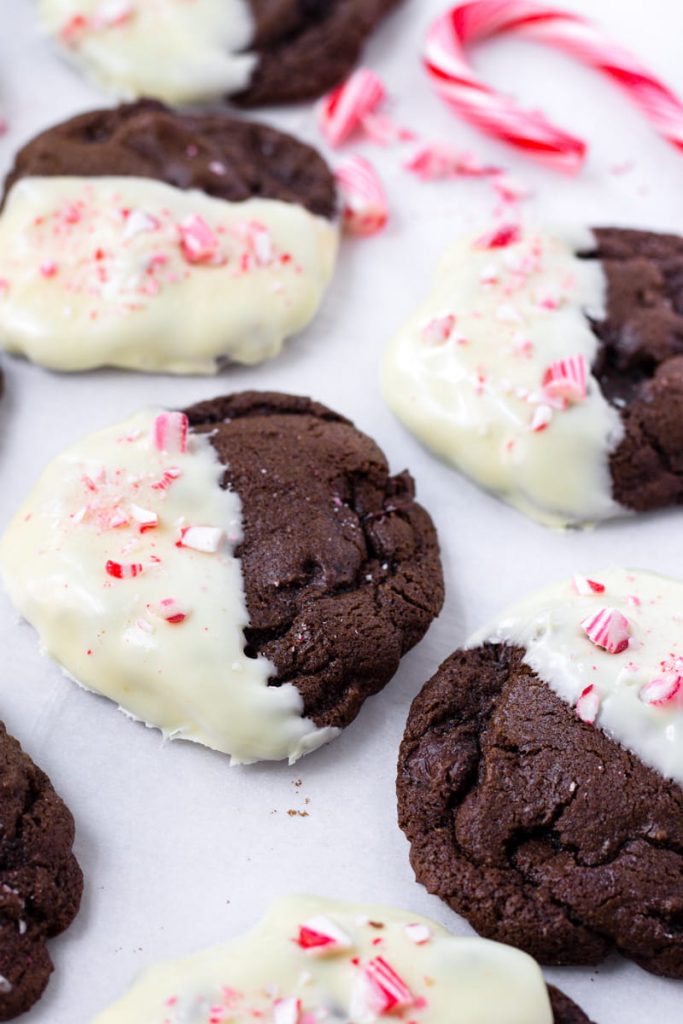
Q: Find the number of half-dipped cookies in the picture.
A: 6